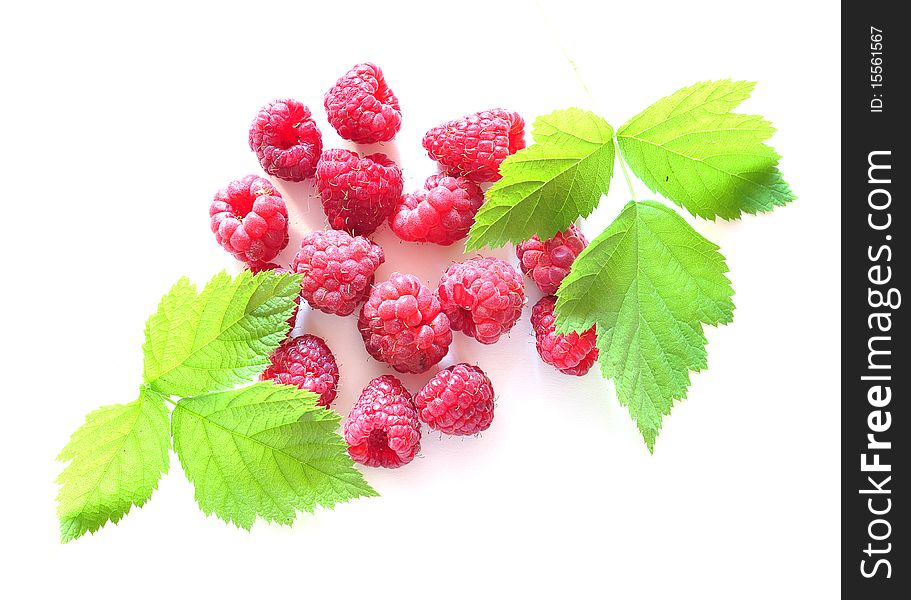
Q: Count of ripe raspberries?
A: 15